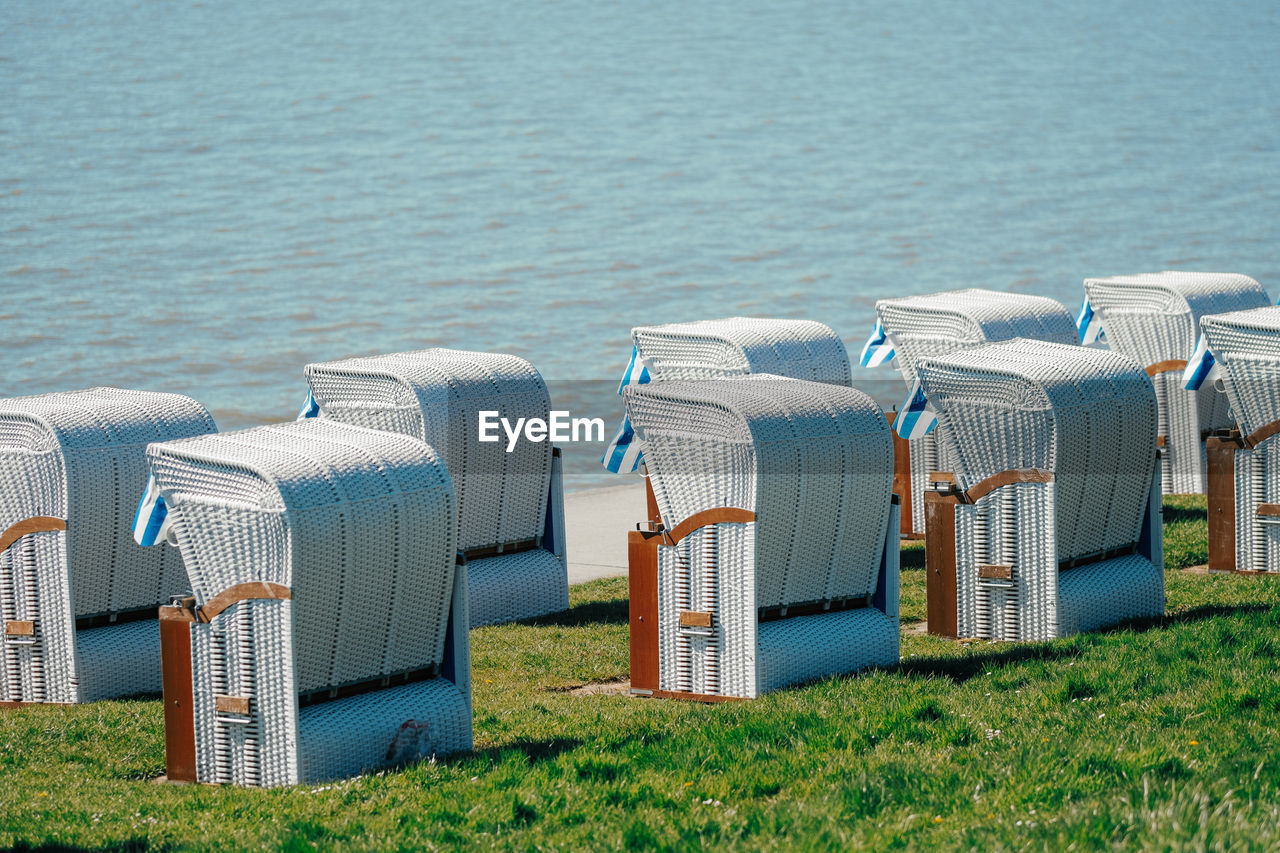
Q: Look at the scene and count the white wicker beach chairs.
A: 9